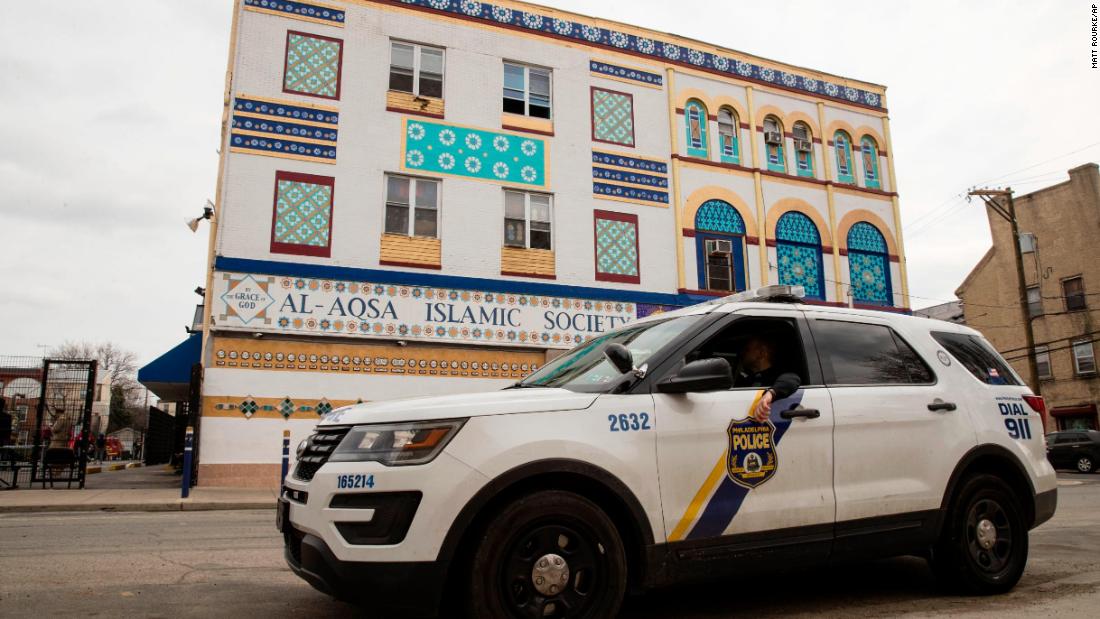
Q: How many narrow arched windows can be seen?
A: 6